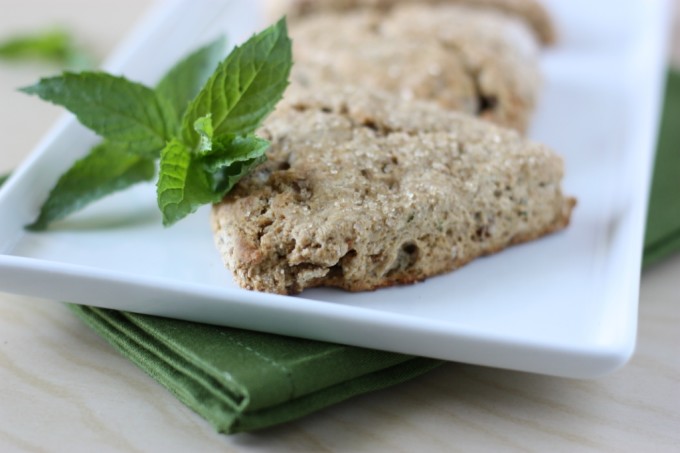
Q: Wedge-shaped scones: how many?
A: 3